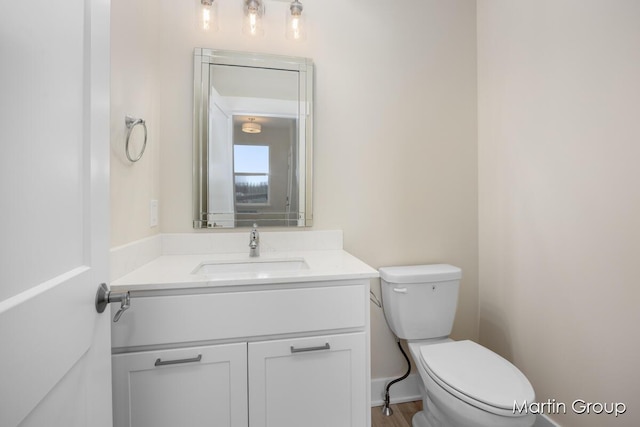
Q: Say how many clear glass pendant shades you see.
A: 3